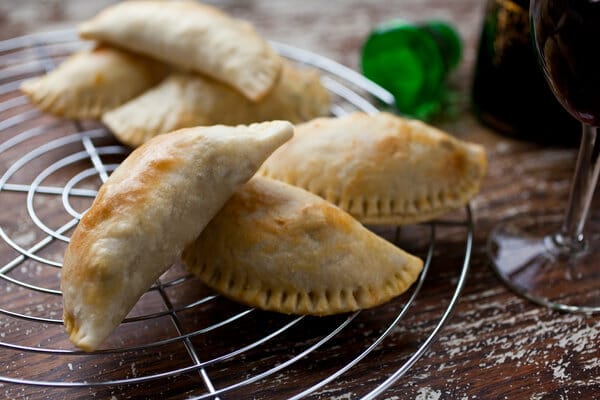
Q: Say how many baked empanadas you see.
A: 6